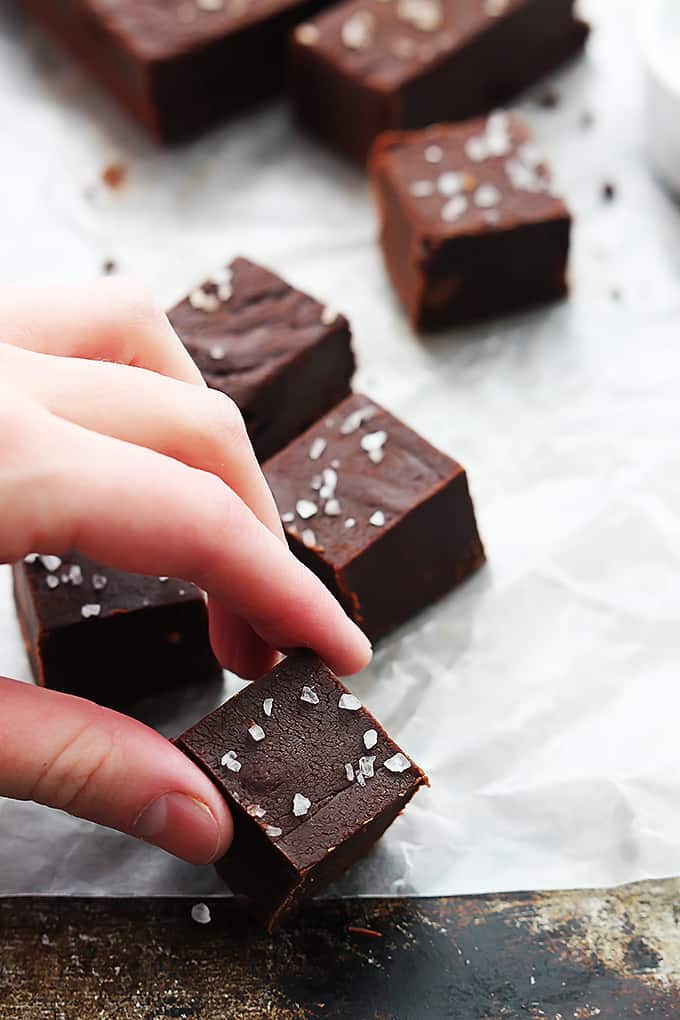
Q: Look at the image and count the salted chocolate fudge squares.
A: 7